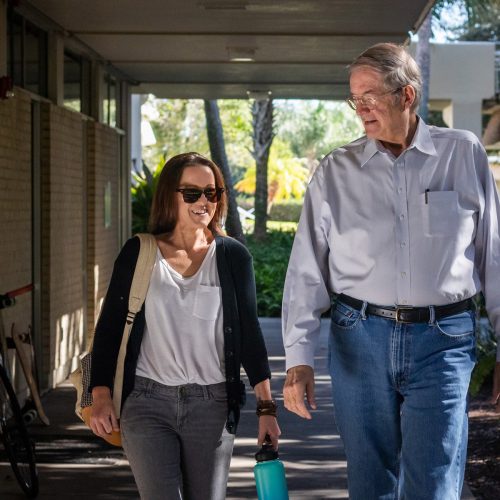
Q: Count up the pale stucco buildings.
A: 1